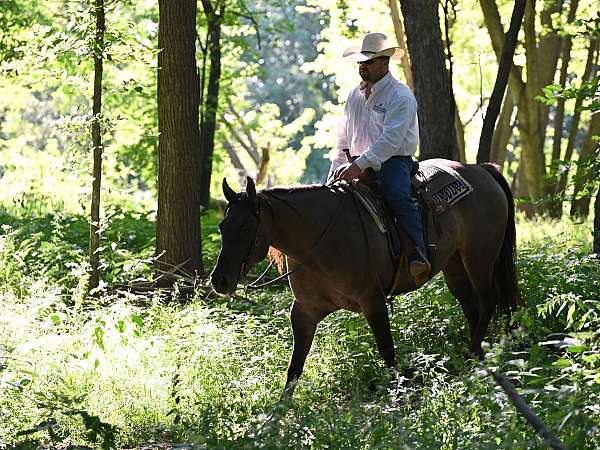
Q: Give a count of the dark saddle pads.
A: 1